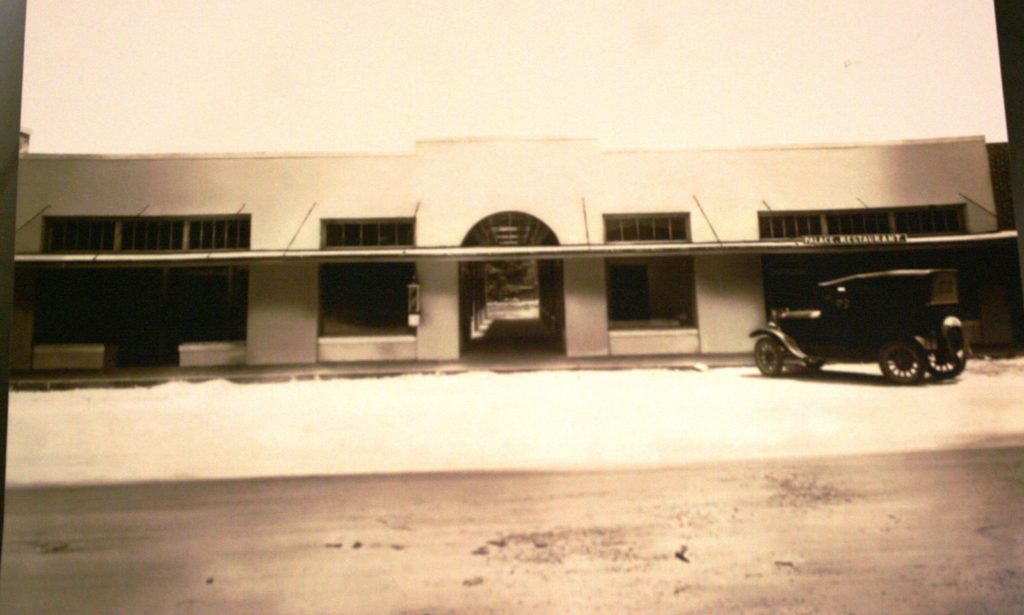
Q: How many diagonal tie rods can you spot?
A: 10